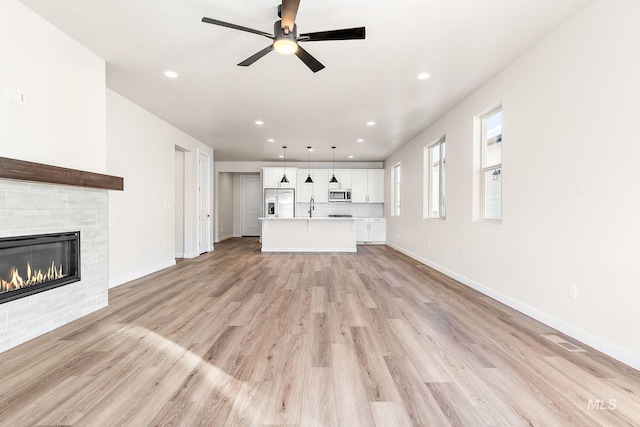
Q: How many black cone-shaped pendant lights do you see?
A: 3